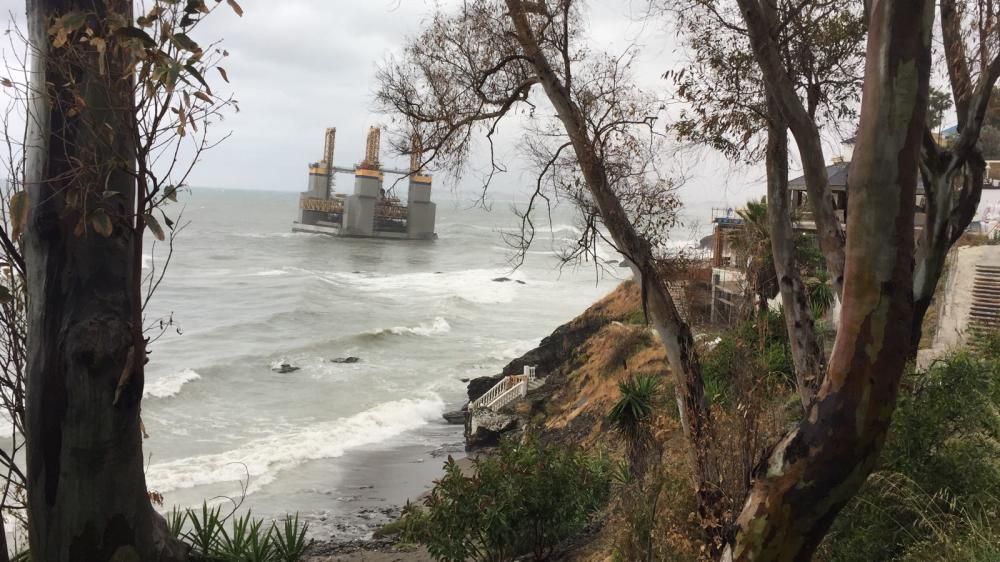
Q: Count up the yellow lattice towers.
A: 3